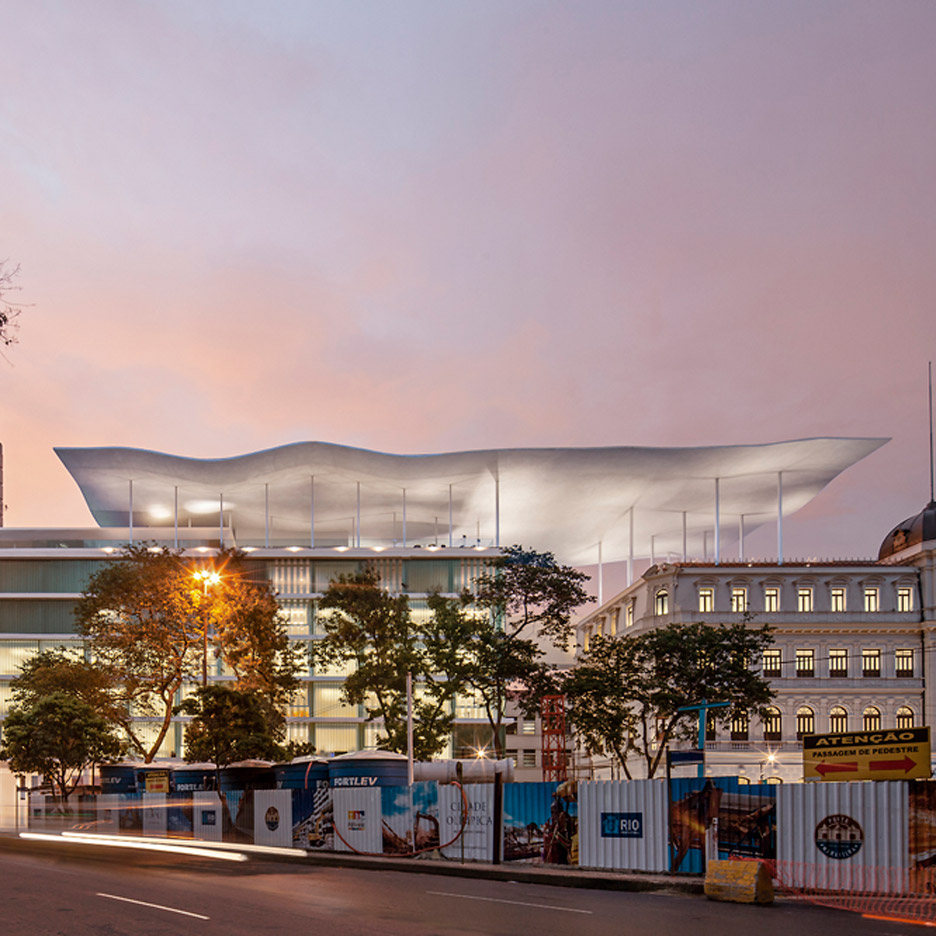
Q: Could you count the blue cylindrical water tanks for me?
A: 6